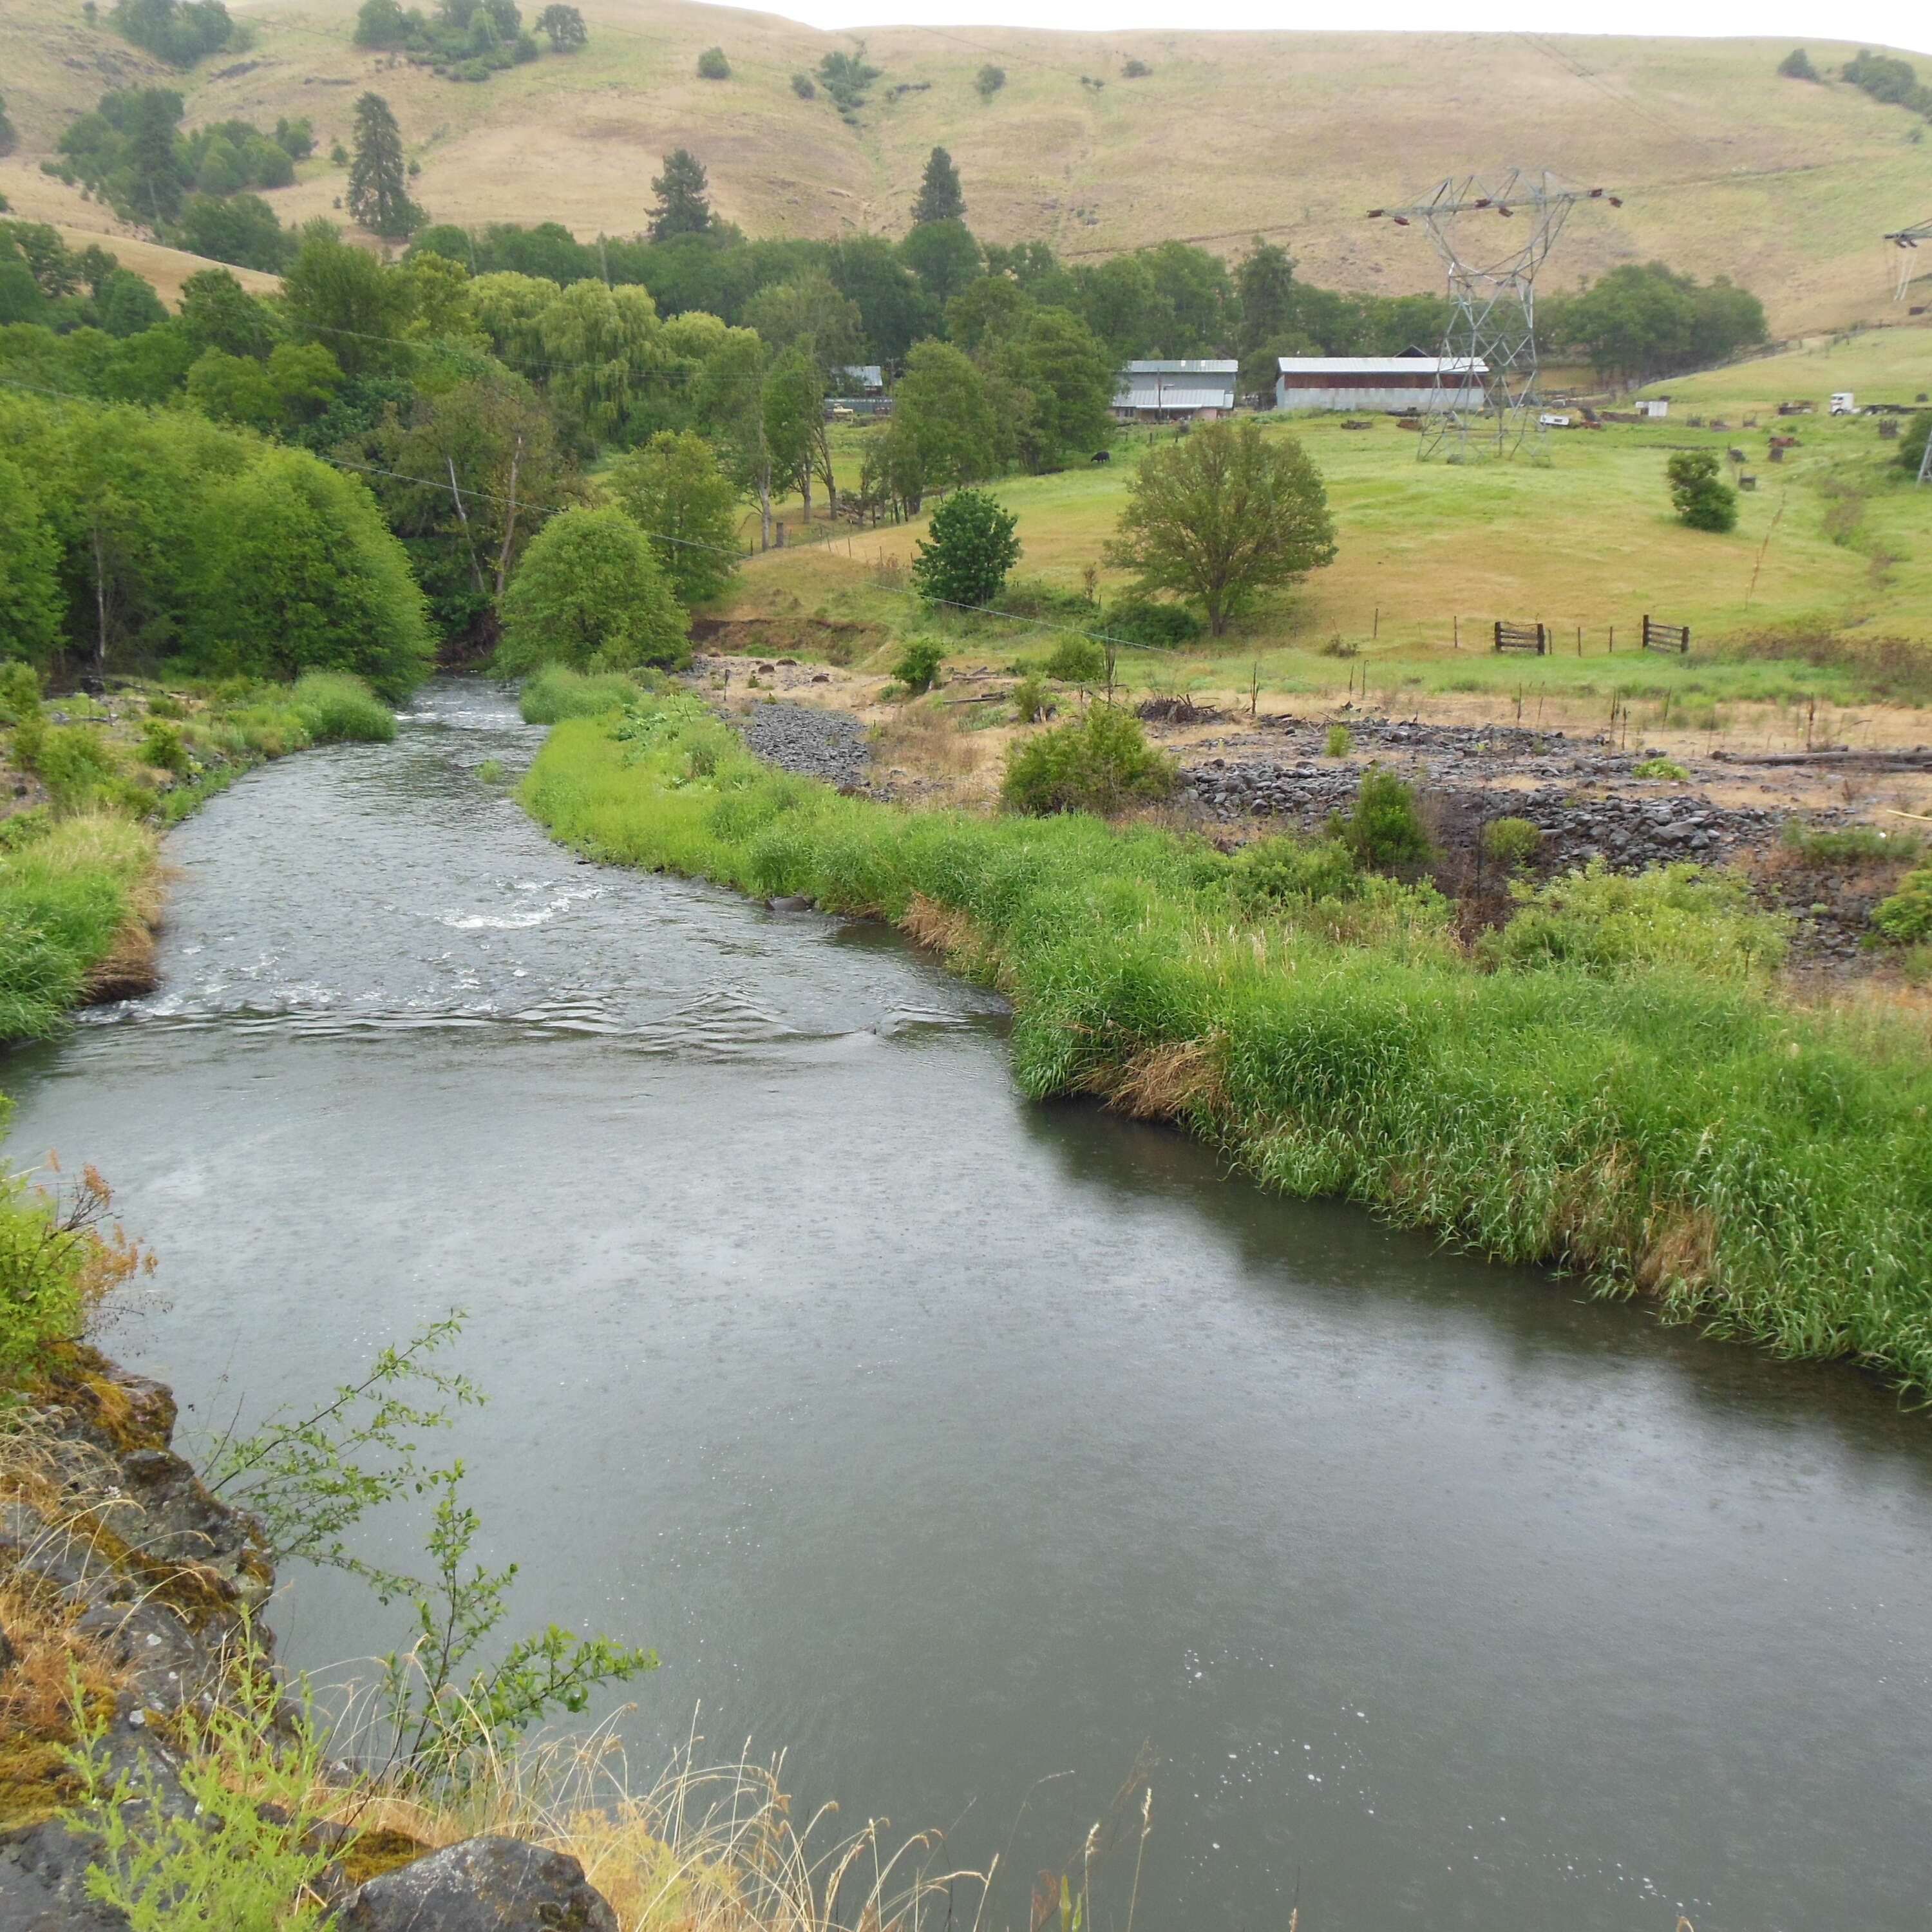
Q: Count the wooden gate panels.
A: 2